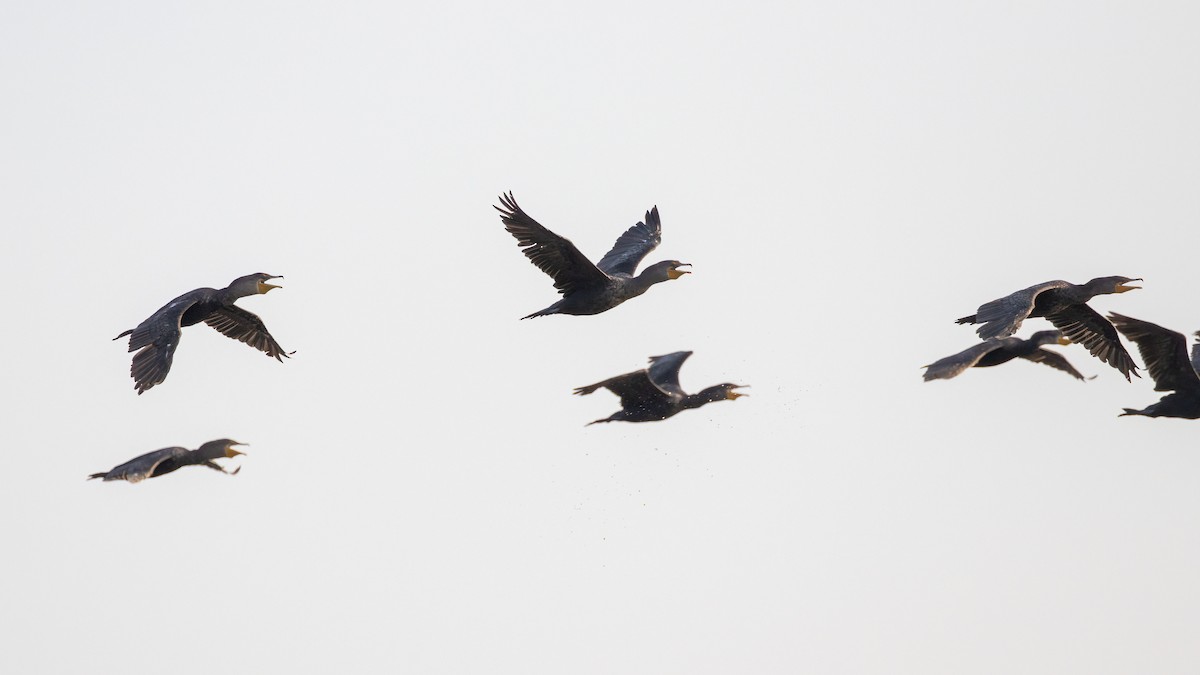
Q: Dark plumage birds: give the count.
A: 7